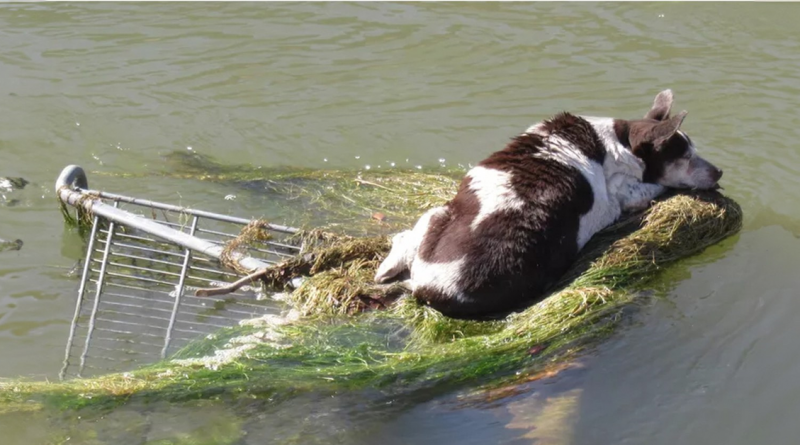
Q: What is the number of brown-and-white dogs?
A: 1